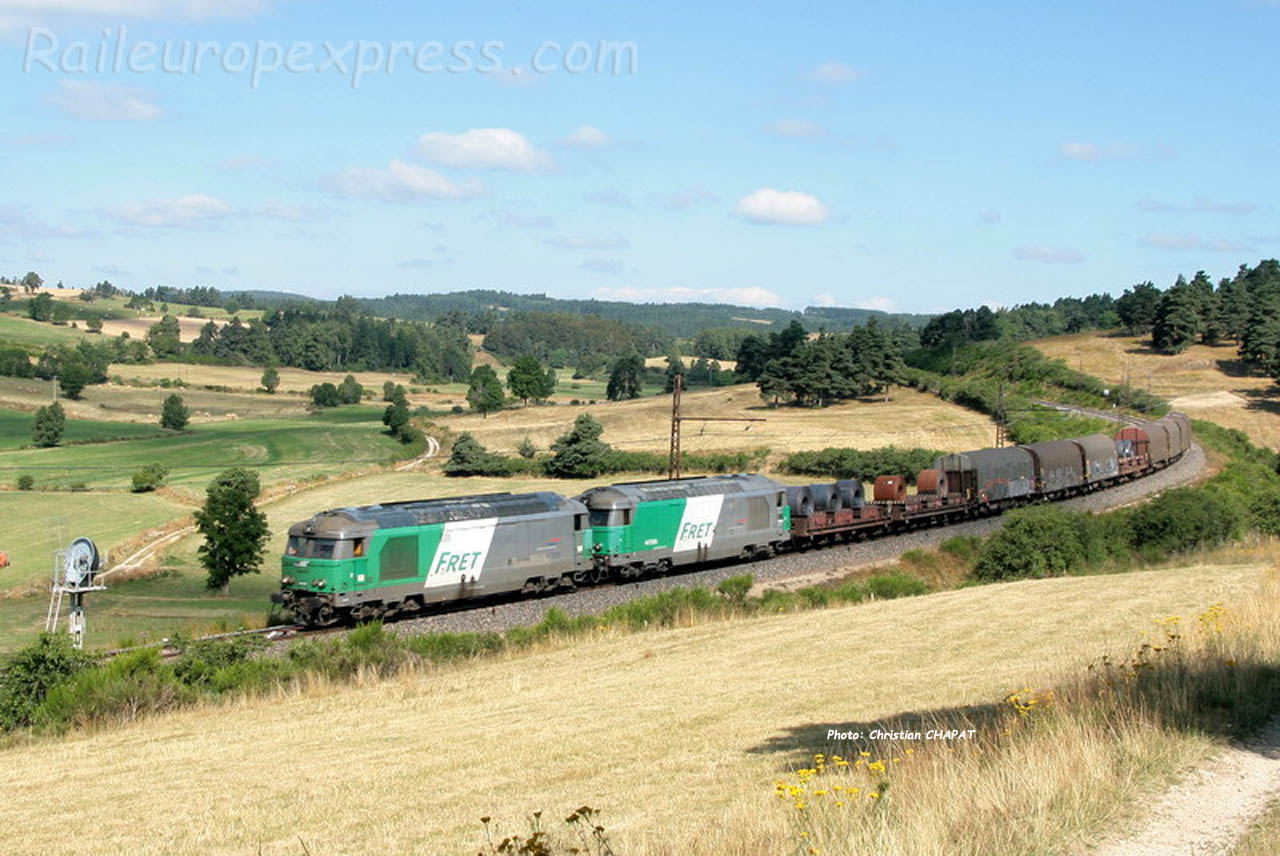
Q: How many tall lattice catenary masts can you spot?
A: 2